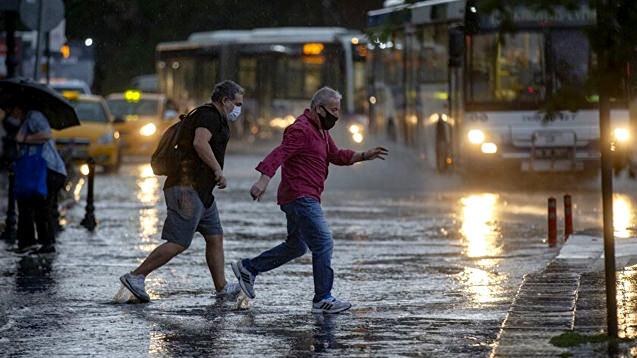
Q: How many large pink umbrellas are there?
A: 0